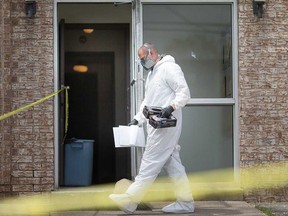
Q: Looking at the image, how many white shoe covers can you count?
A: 2